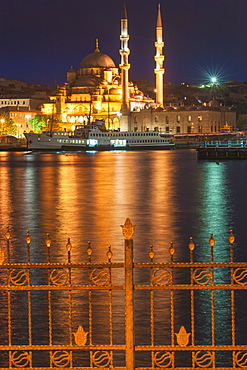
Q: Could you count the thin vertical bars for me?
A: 11